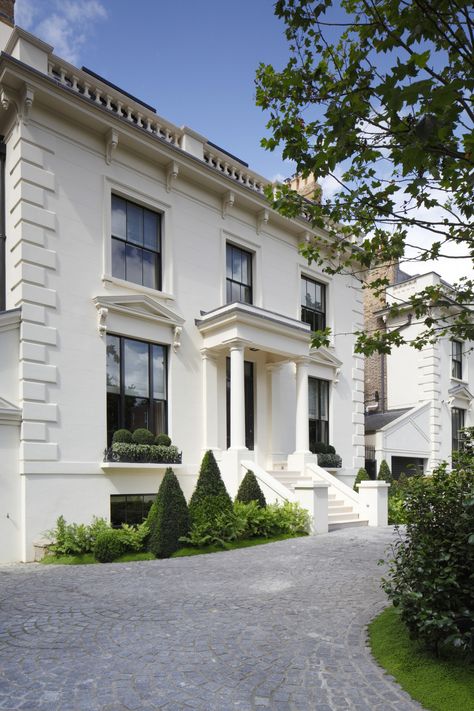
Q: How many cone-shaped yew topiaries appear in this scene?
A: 5